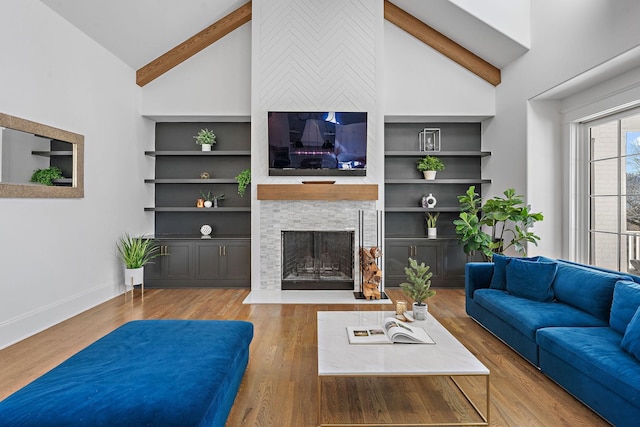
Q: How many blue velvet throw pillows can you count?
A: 4